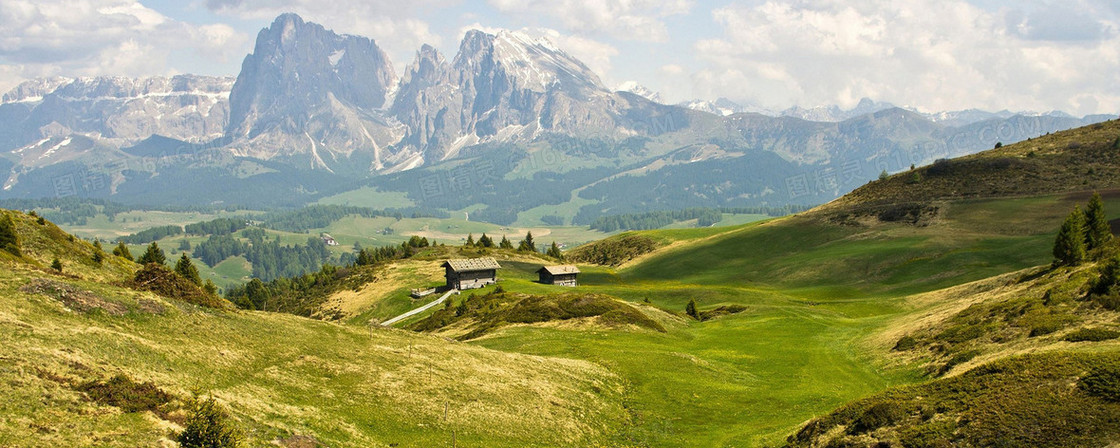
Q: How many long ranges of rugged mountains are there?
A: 1